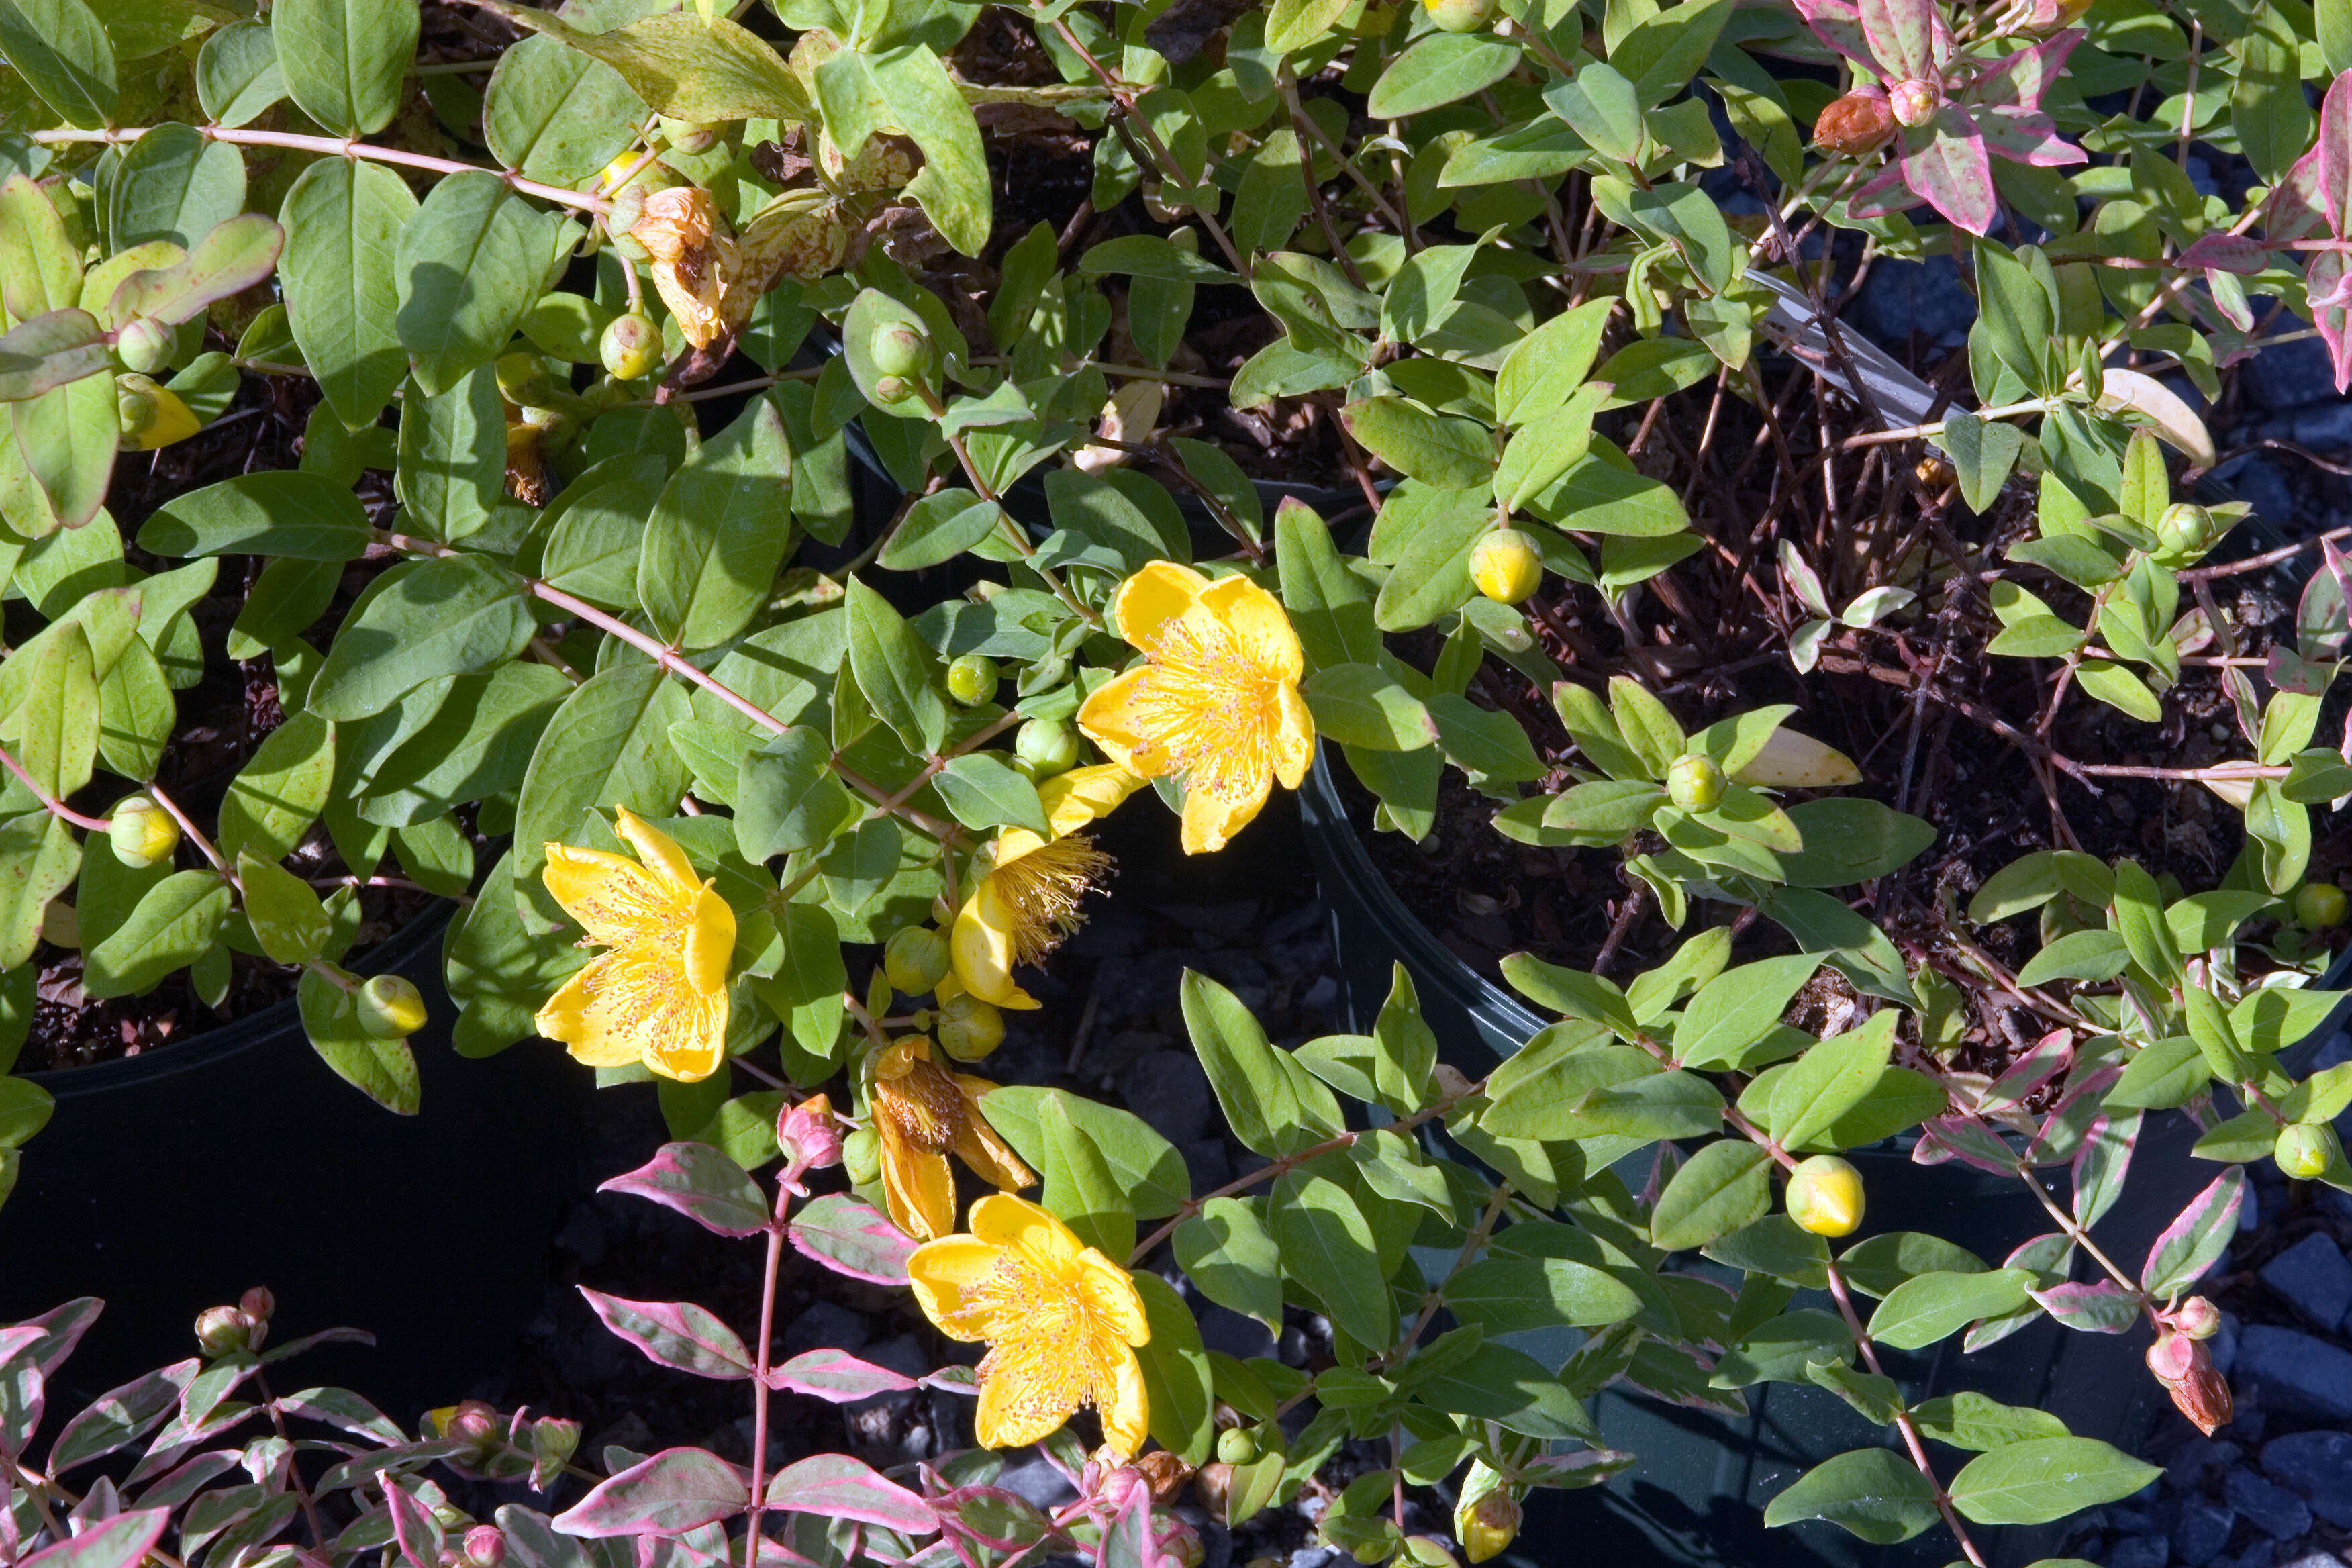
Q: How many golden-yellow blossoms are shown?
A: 4